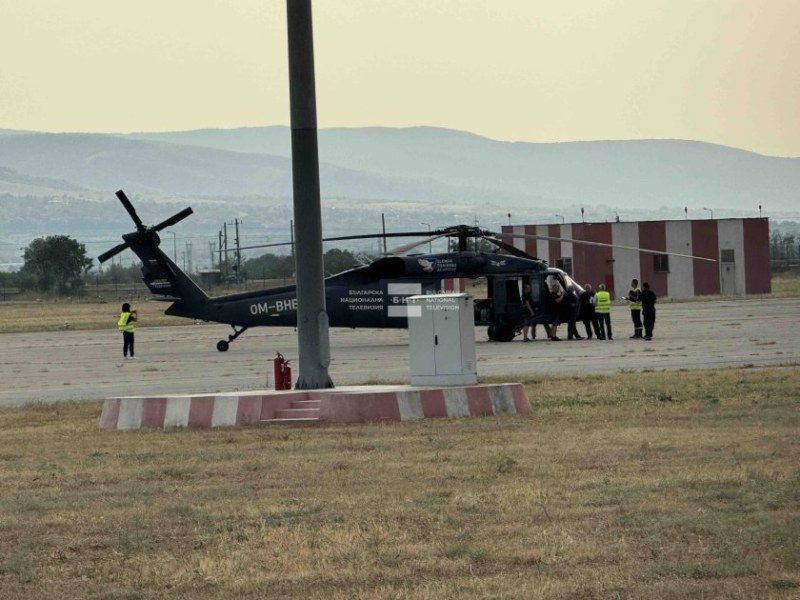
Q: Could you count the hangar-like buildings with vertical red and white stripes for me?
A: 1